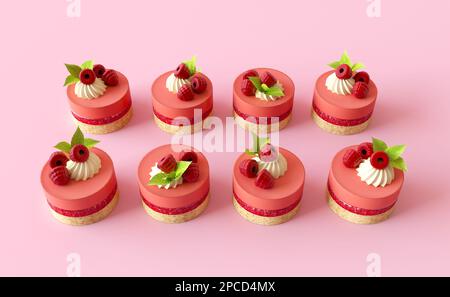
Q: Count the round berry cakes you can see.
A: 8